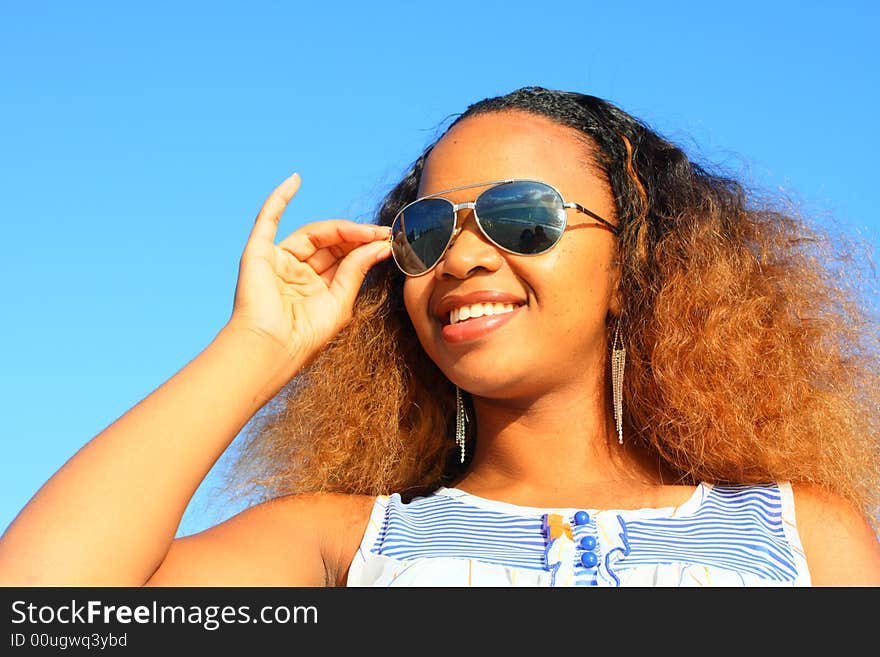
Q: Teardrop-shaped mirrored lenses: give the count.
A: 2